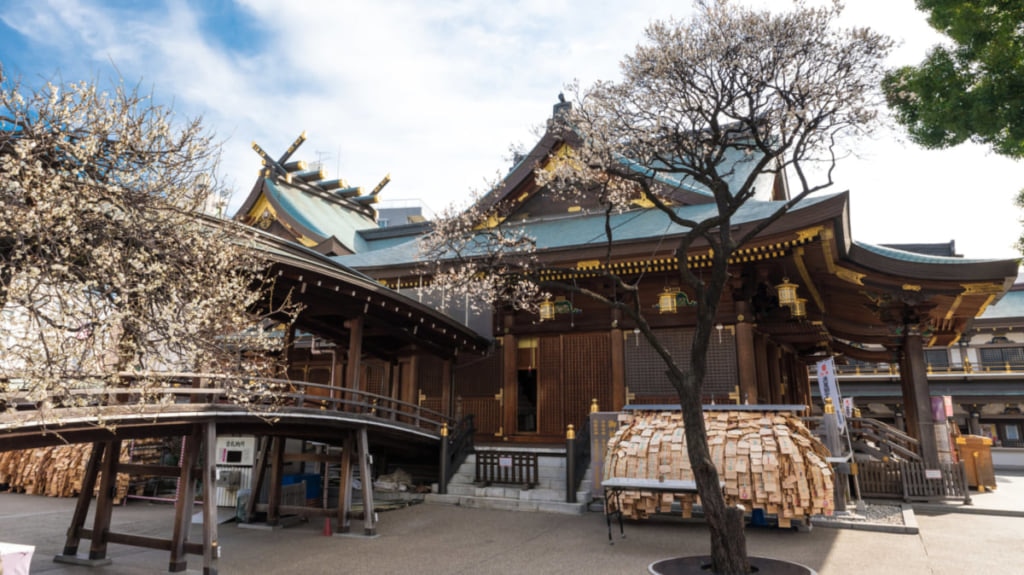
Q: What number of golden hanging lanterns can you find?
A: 4